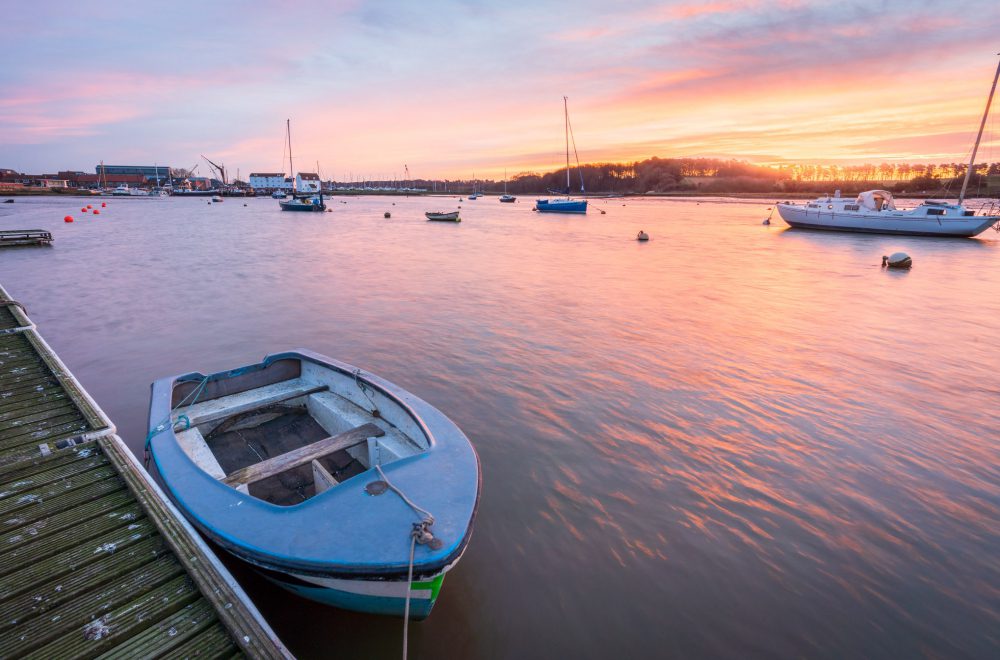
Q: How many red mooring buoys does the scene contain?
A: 5